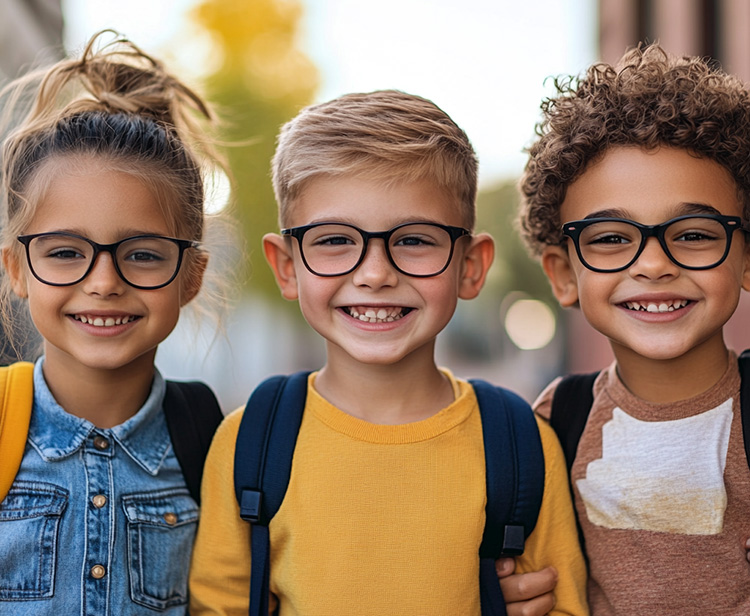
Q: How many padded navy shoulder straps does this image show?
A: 2